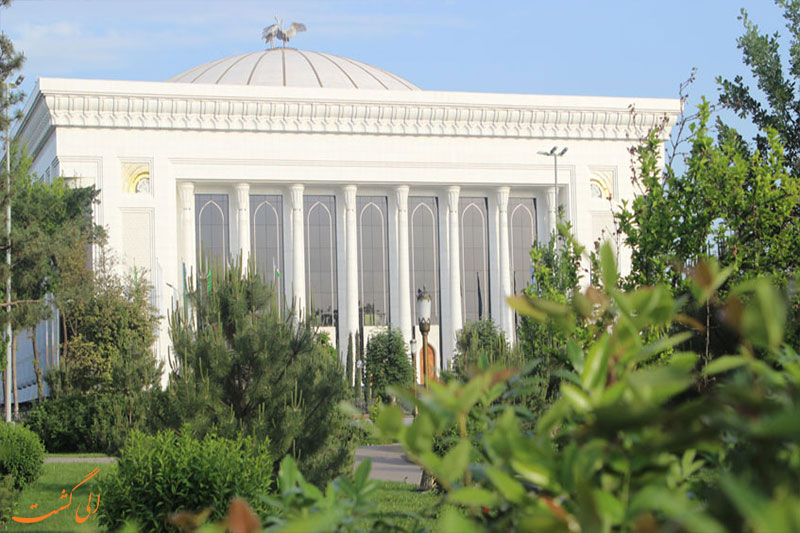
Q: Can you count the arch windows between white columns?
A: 7